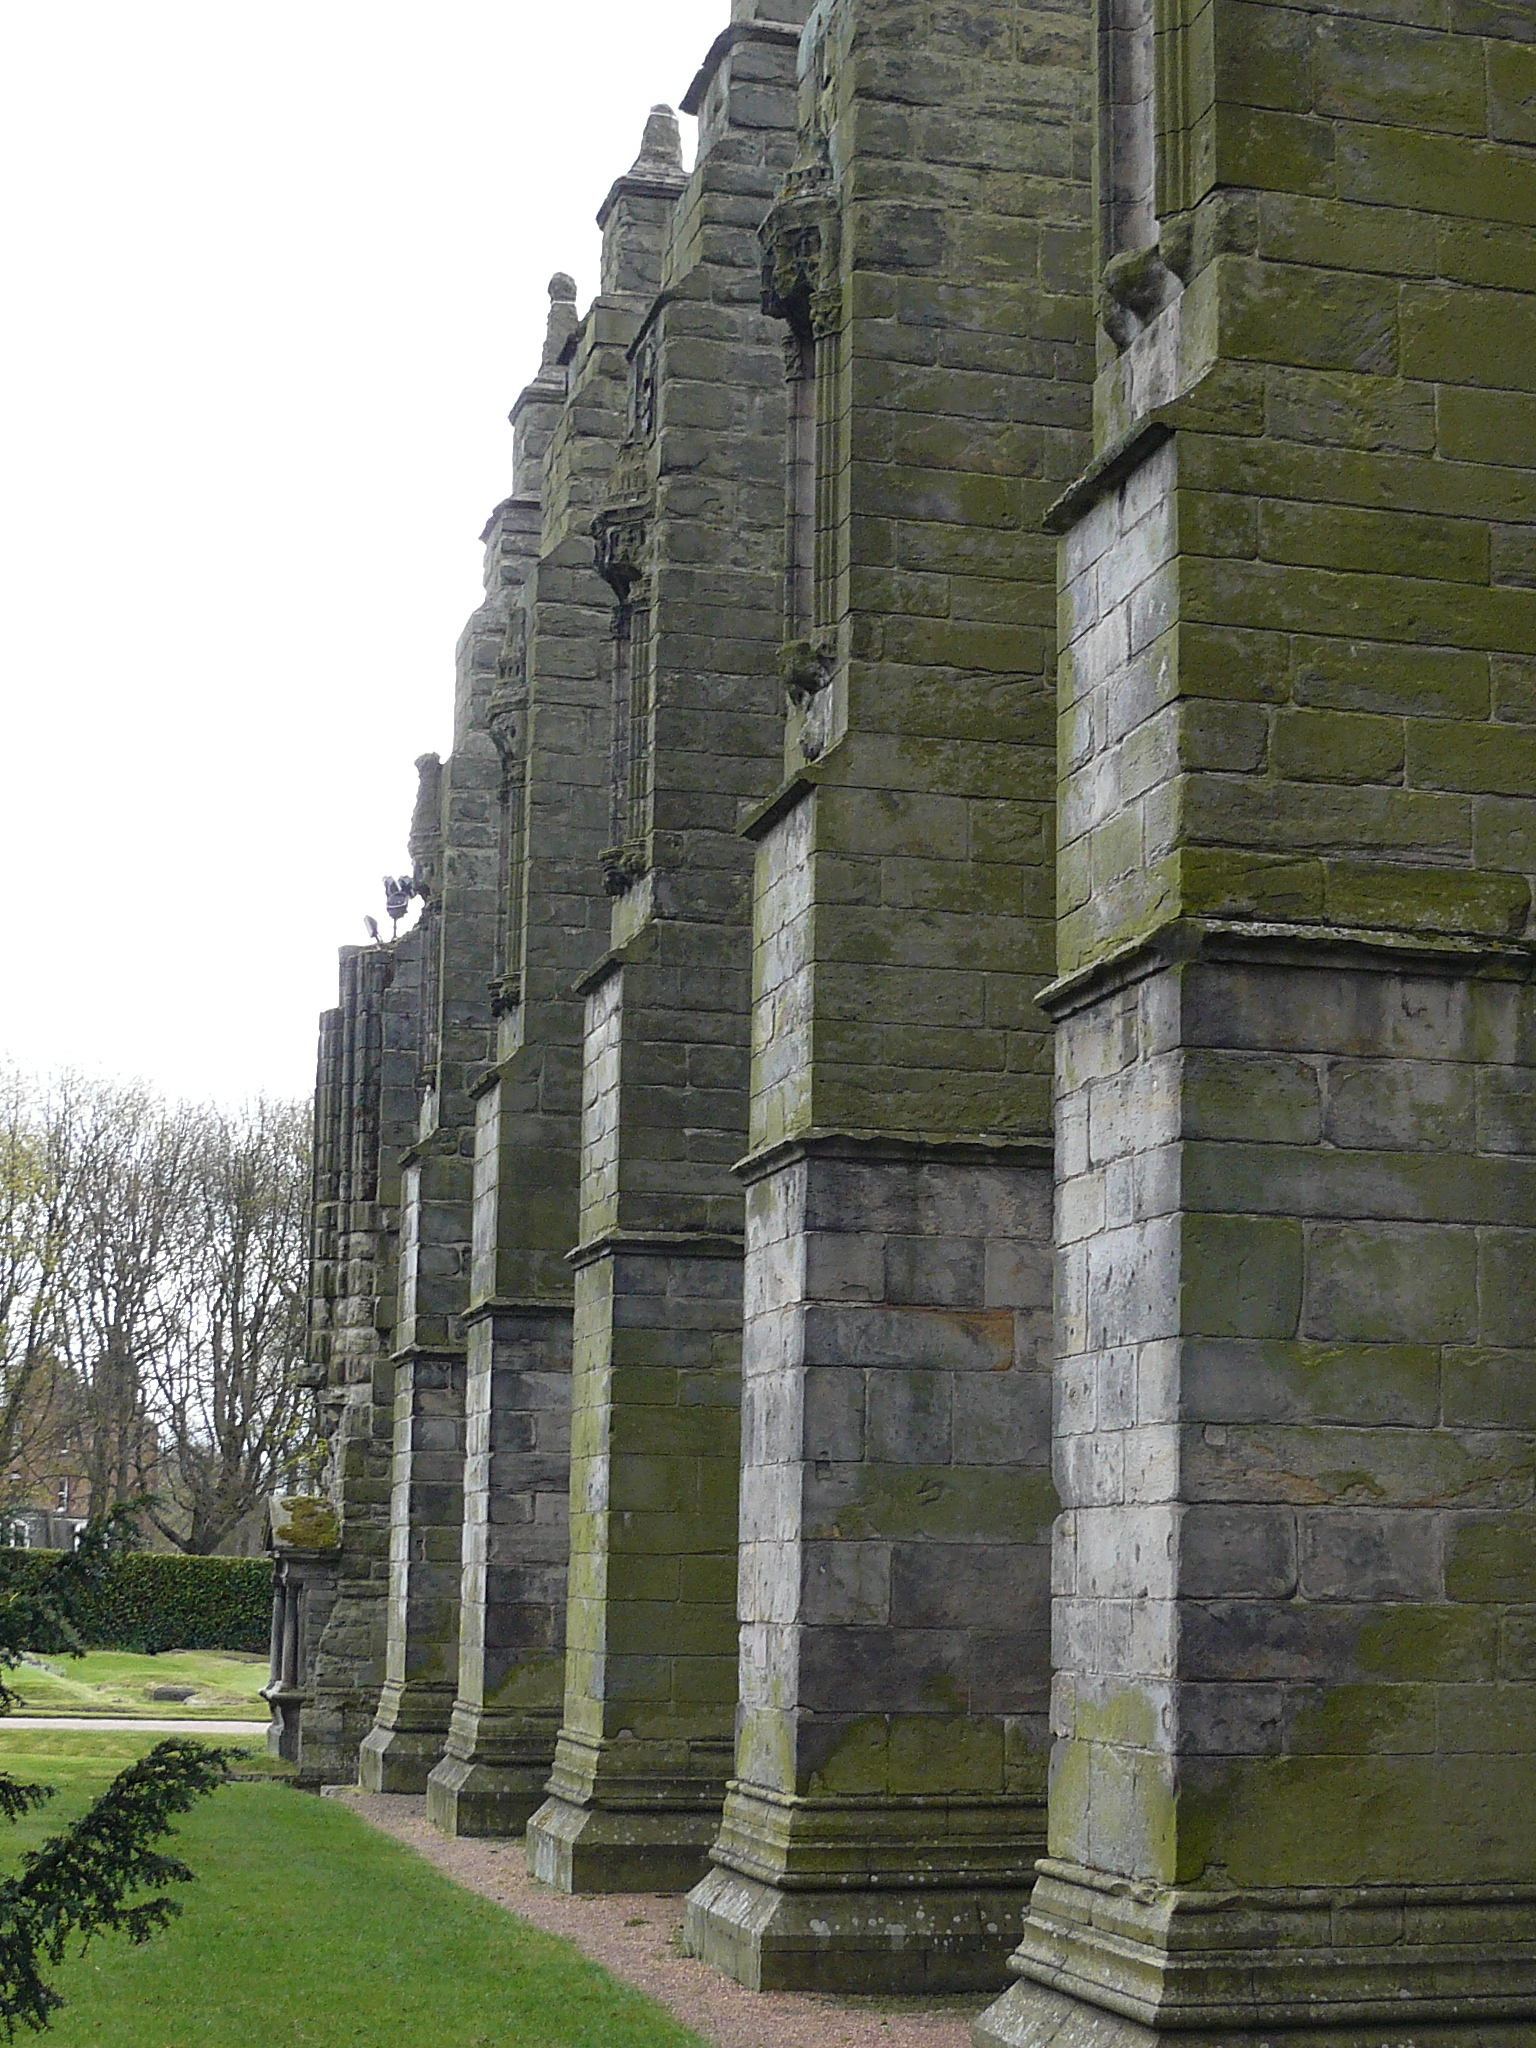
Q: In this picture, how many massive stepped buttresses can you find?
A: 5